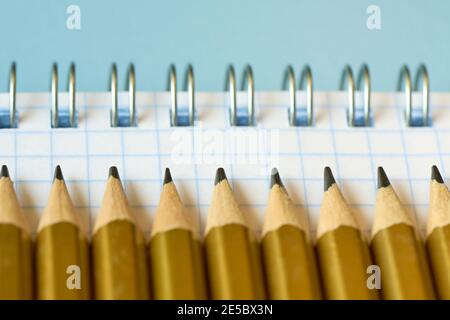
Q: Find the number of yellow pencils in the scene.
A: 9